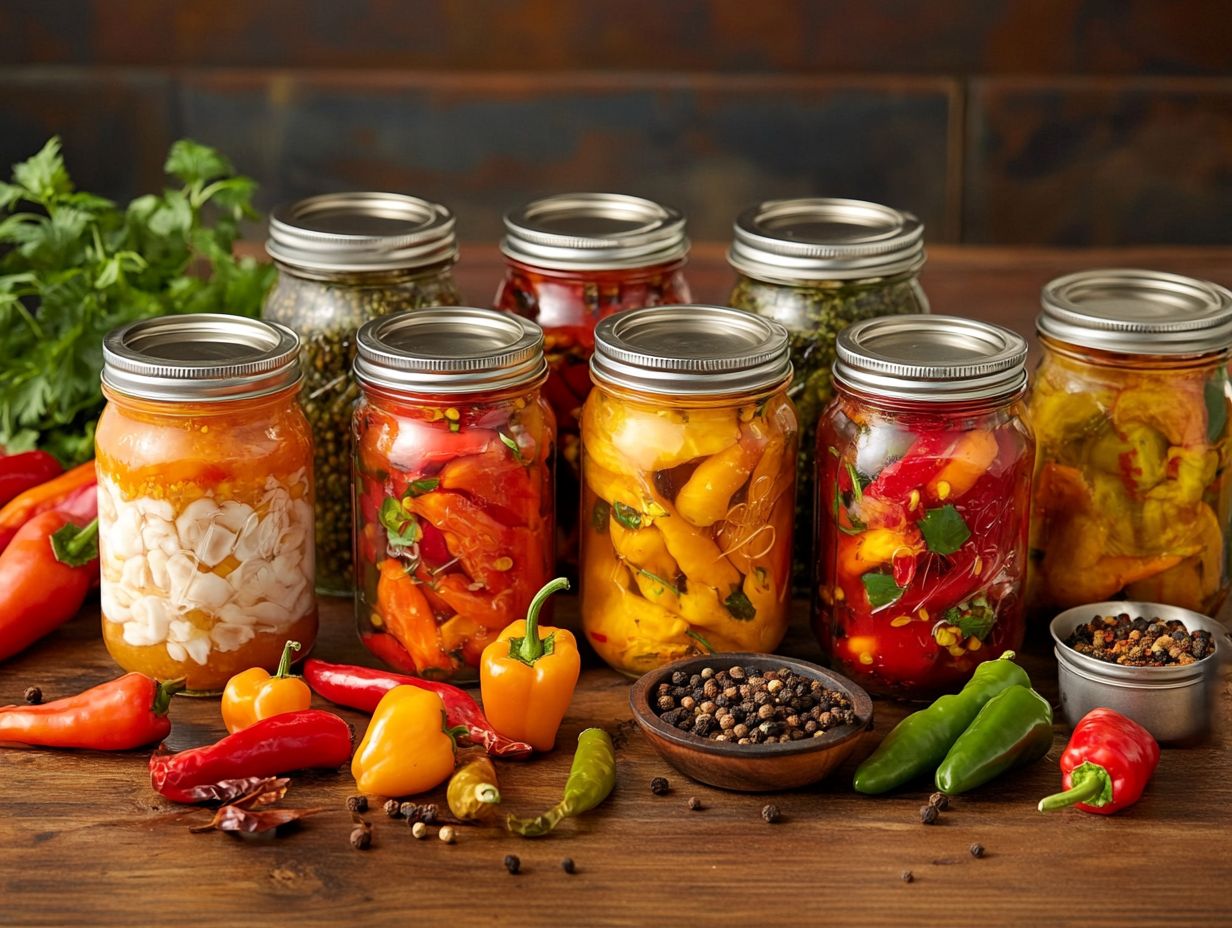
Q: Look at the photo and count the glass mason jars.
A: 8